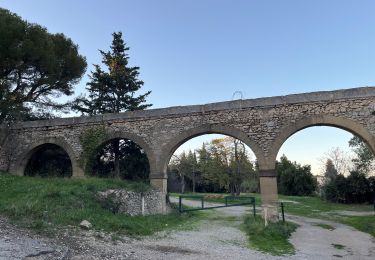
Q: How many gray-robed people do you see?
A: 0